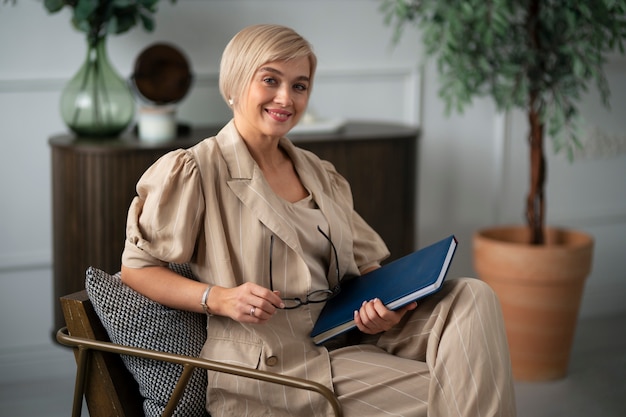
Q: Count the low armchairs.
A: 1